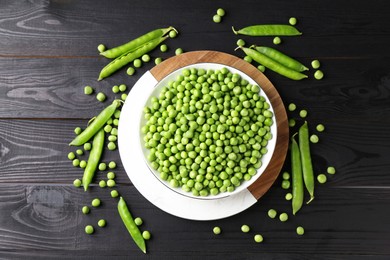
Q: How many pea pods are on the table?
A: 10